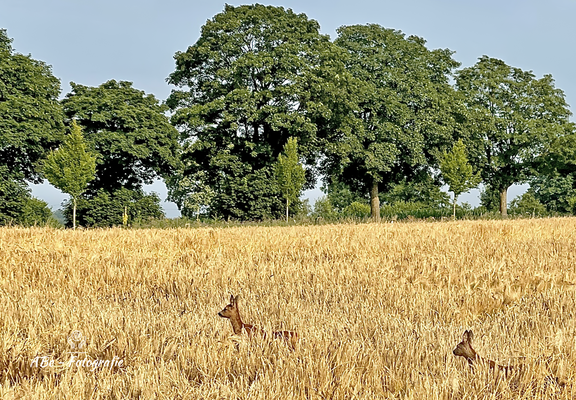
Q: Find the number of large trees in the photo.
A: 5